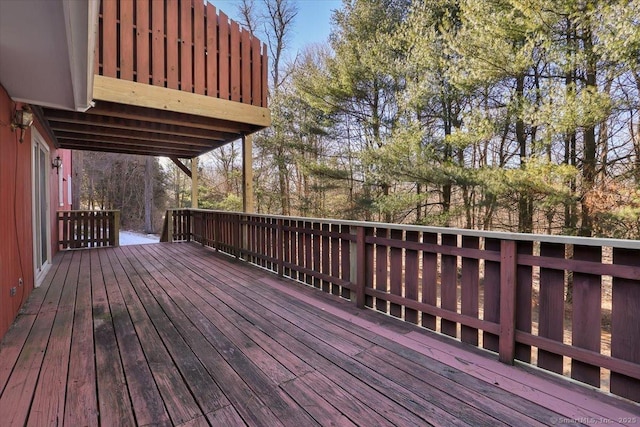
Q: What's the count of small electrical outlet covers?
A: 2